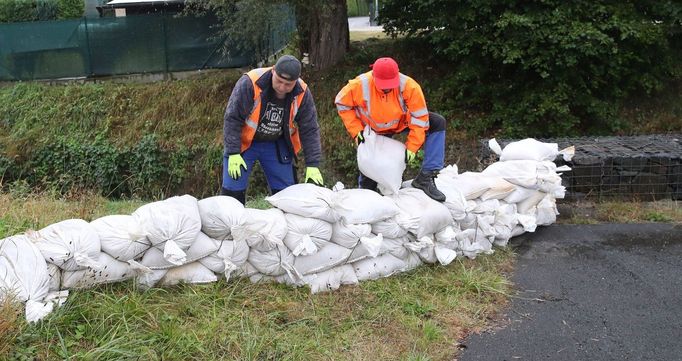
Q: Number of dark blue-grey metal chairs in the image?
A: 0